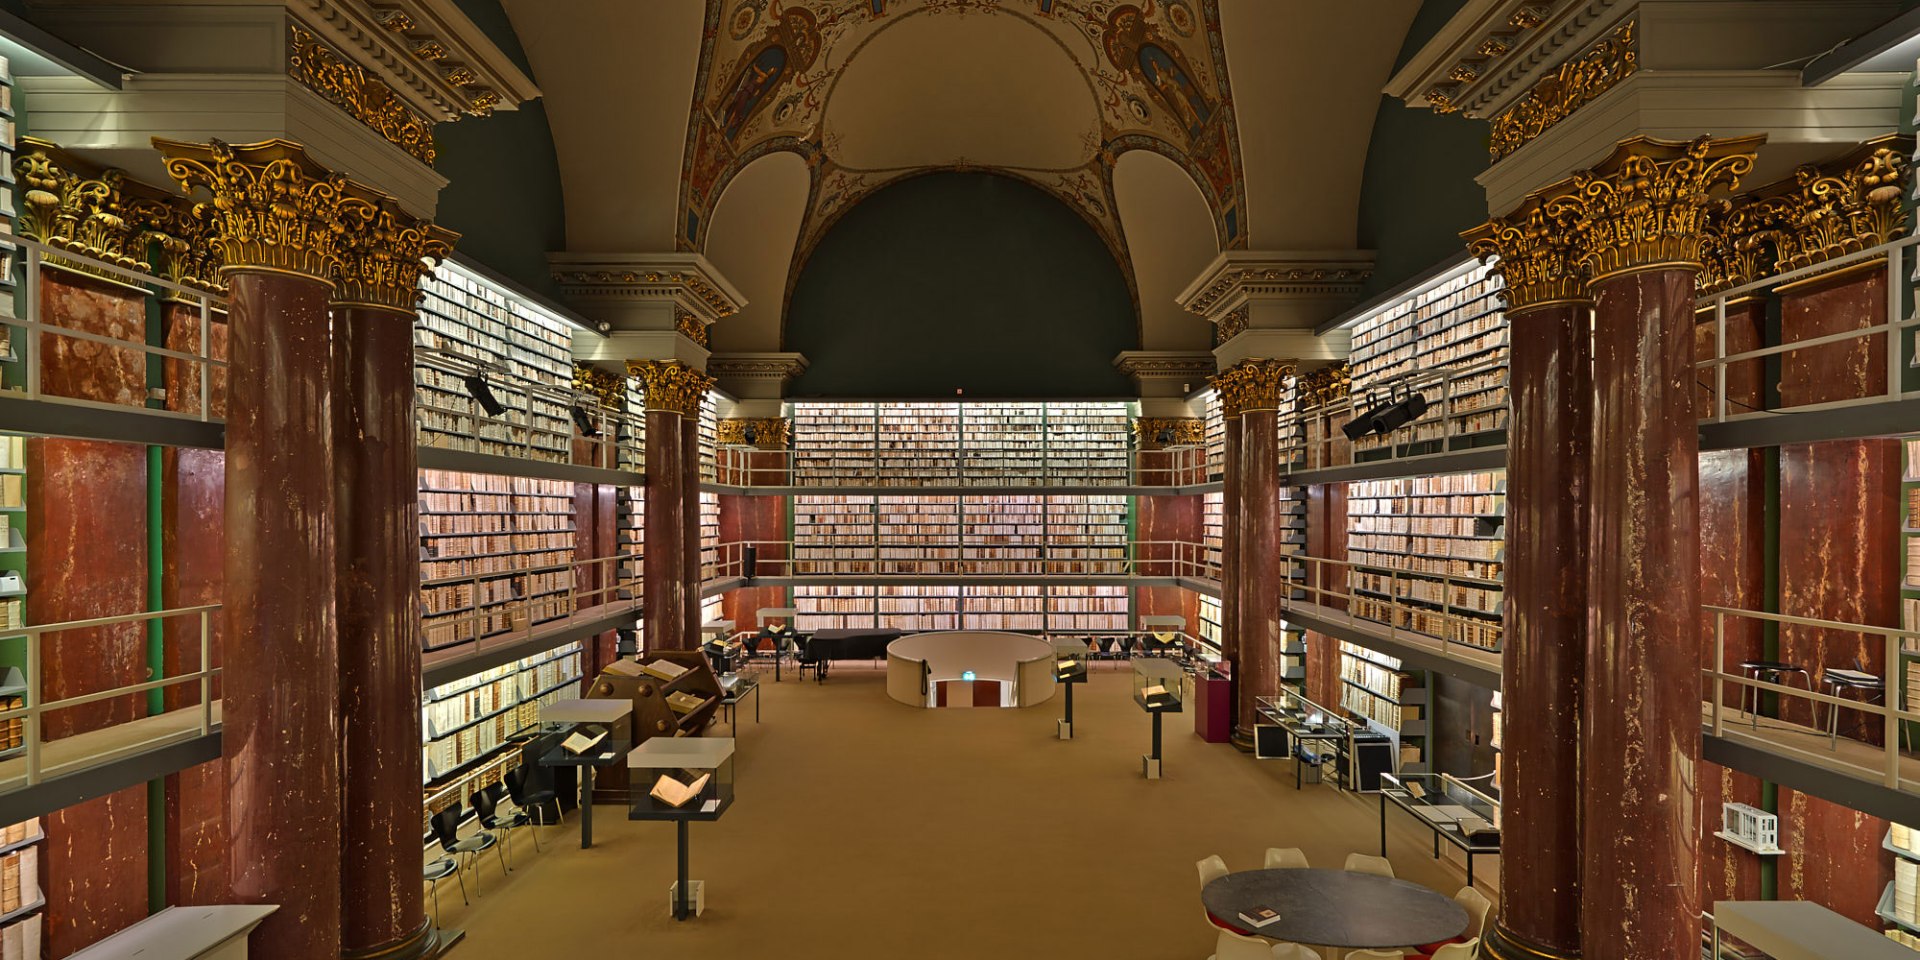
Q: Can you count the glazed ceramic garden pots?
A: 0